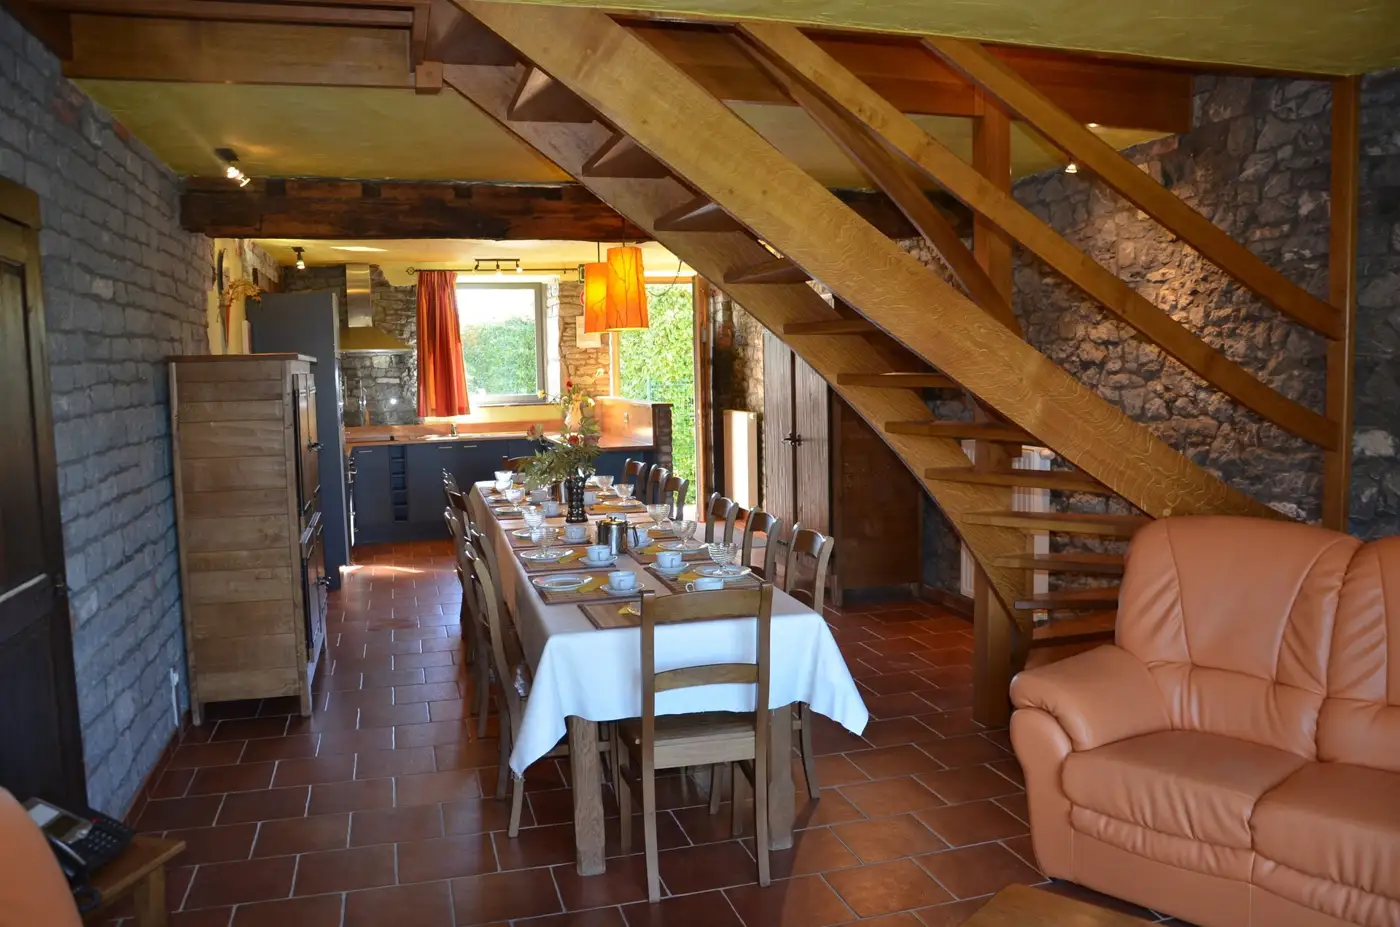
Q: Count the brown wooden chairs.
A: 14